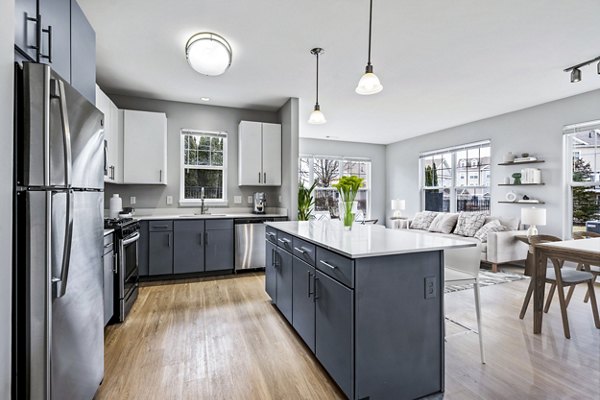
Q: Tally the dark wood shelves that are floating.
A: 3